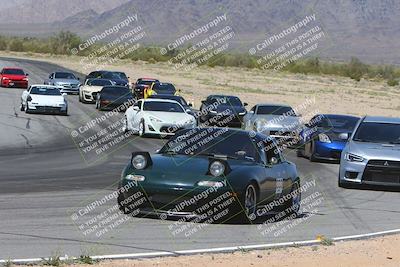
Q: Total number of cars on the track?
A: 15